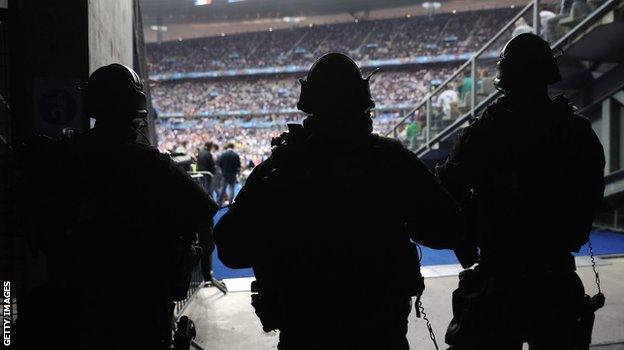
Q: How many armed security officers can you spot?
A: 3